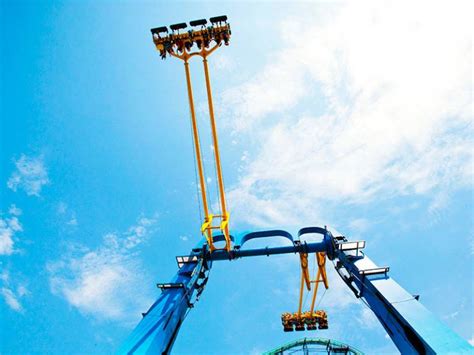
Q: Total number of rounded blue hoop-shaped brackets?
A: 3